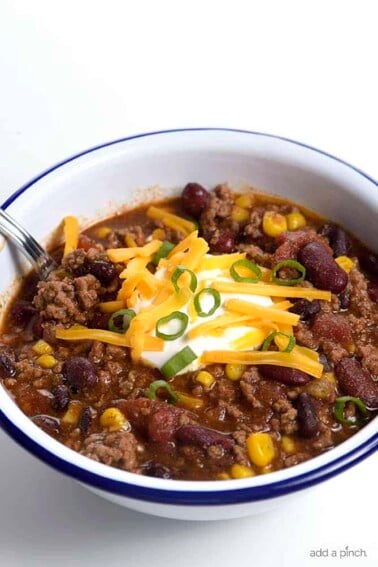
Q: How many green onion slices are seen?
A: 11